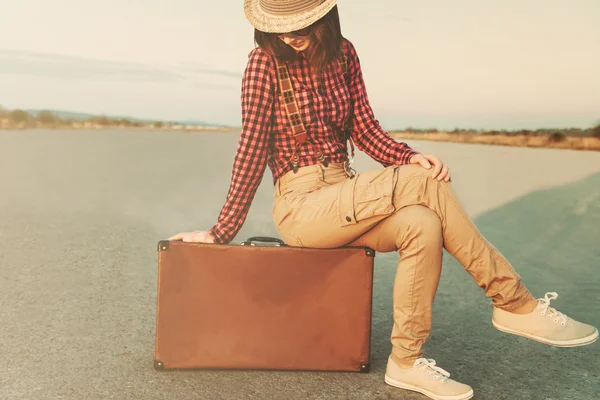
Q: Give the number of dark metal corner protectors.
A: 4